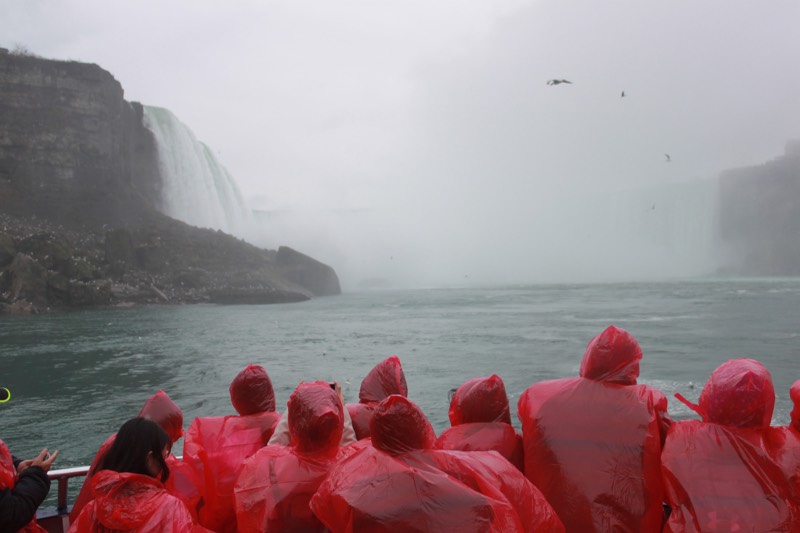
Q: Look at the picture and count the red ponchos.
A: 11